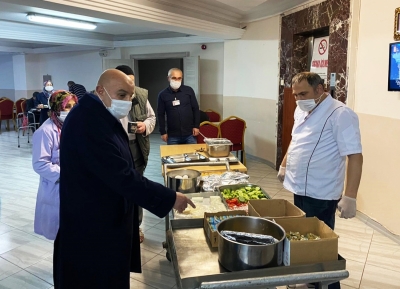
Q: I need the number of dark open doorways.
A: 1